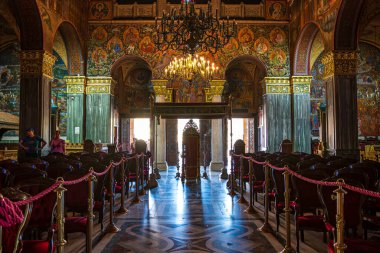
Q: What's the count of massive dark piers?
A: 2